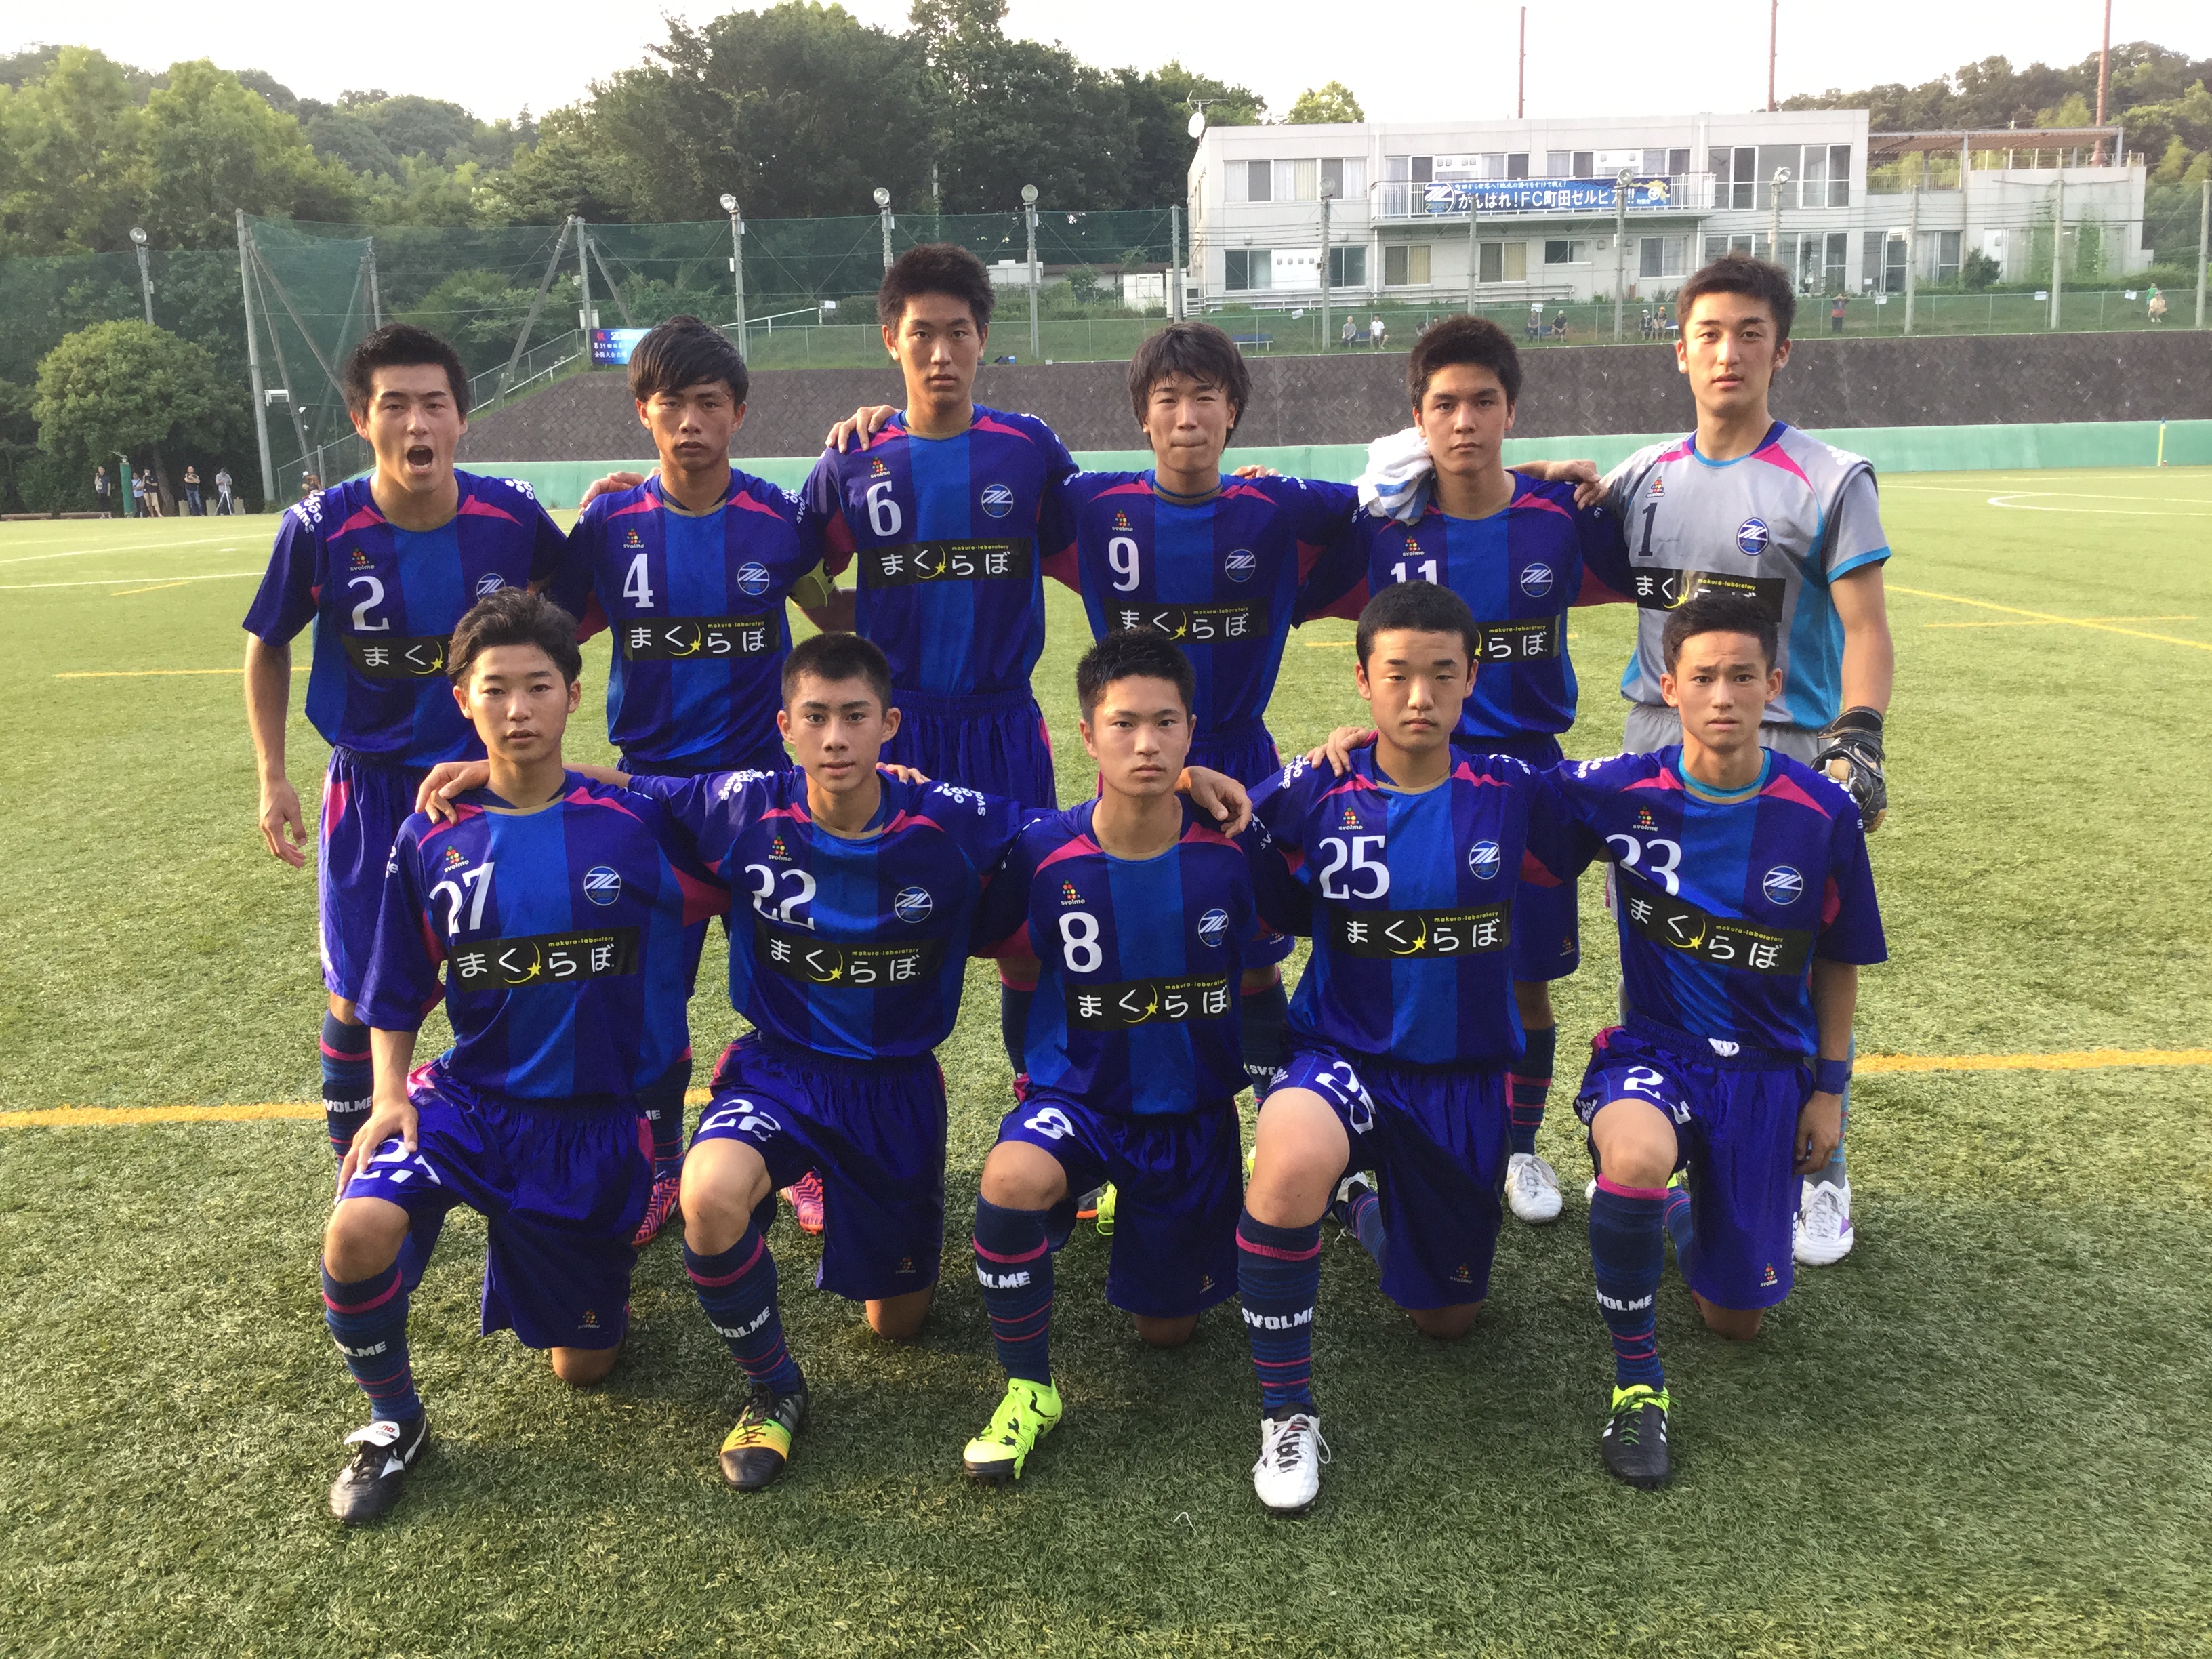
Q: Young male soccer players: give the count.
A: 11